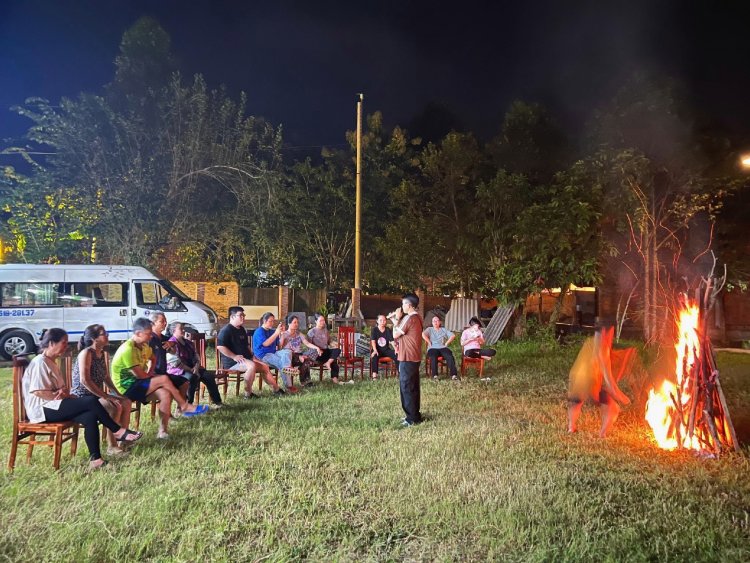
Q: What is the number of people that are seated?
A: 12